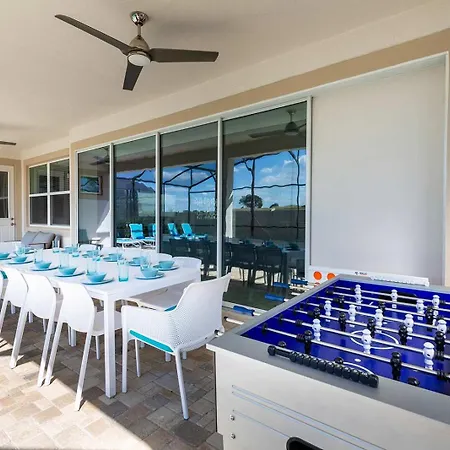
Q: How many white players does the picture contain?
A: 13